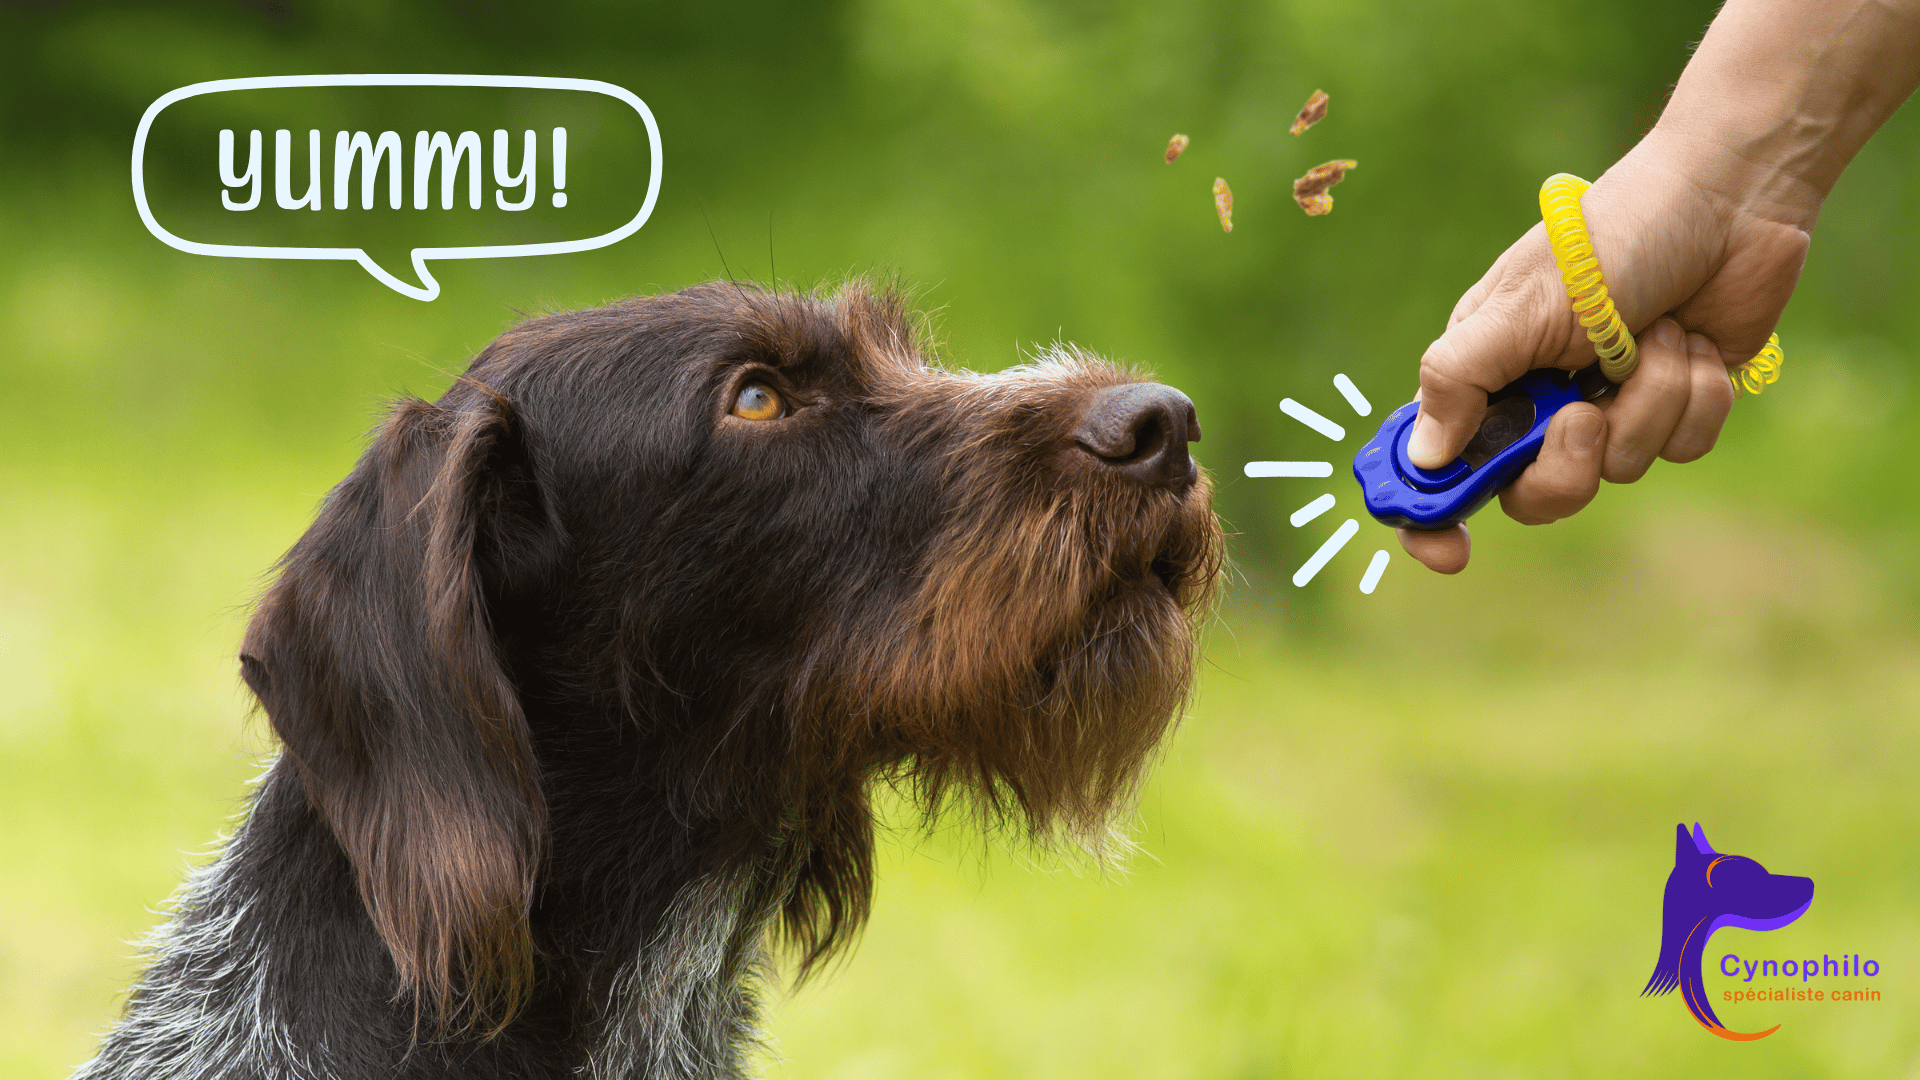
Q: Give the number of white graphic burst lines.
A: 6